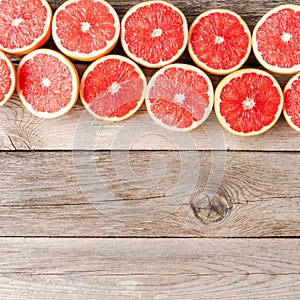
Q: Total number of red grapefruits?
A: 11